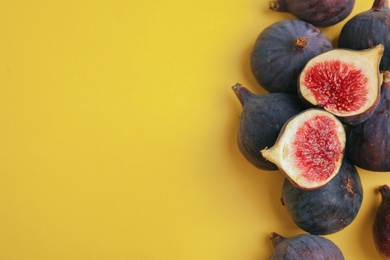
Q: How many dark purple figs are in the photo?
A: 8